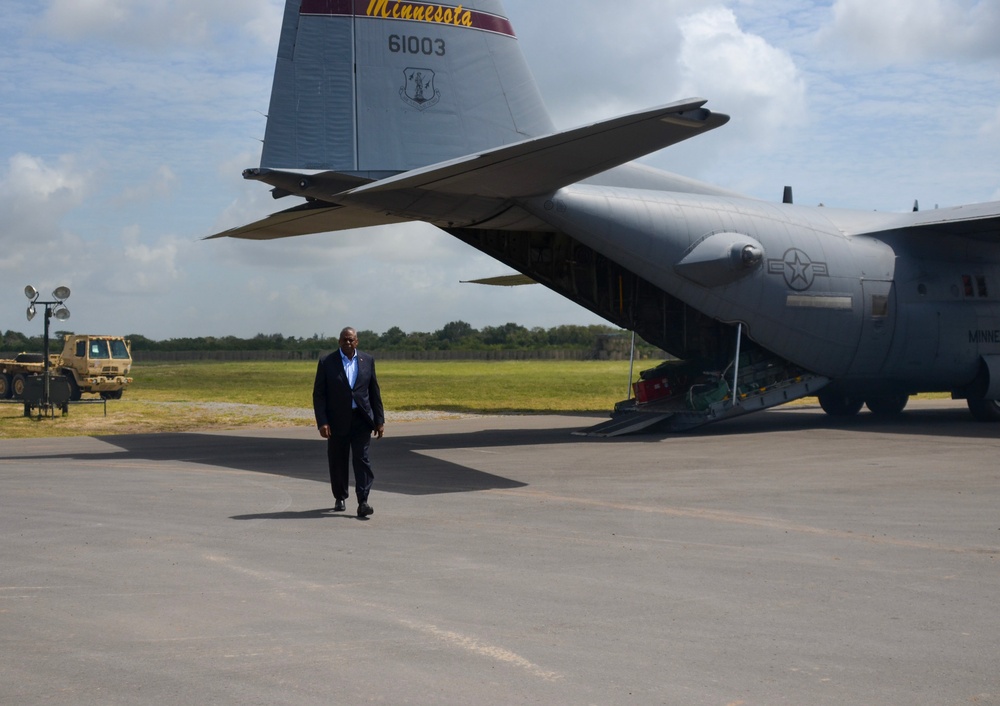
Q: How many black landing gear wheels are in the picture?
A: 3